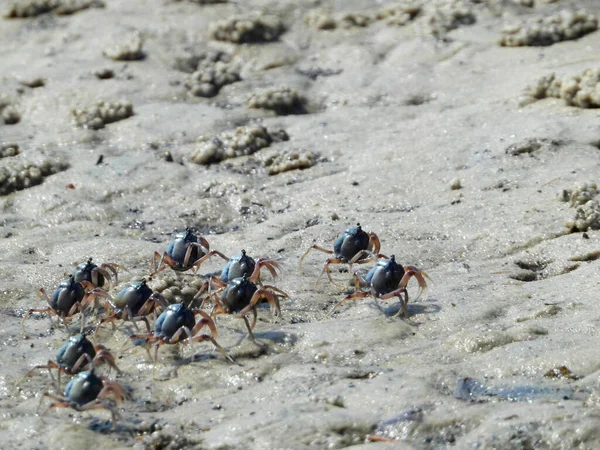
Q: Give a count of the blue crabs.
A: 11